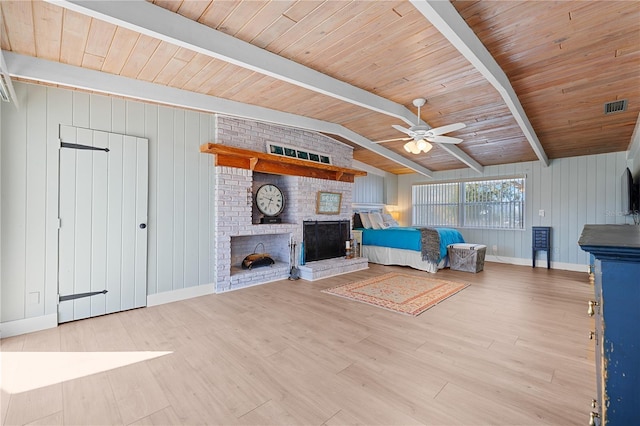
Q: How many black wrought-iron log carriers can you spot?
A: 1